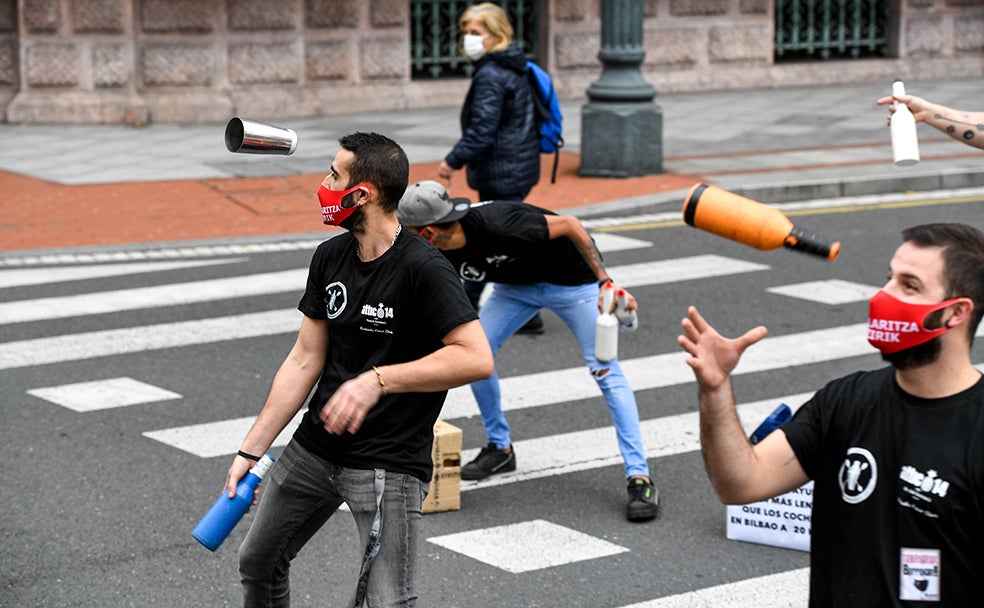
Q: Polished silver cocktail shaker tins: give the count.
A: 1